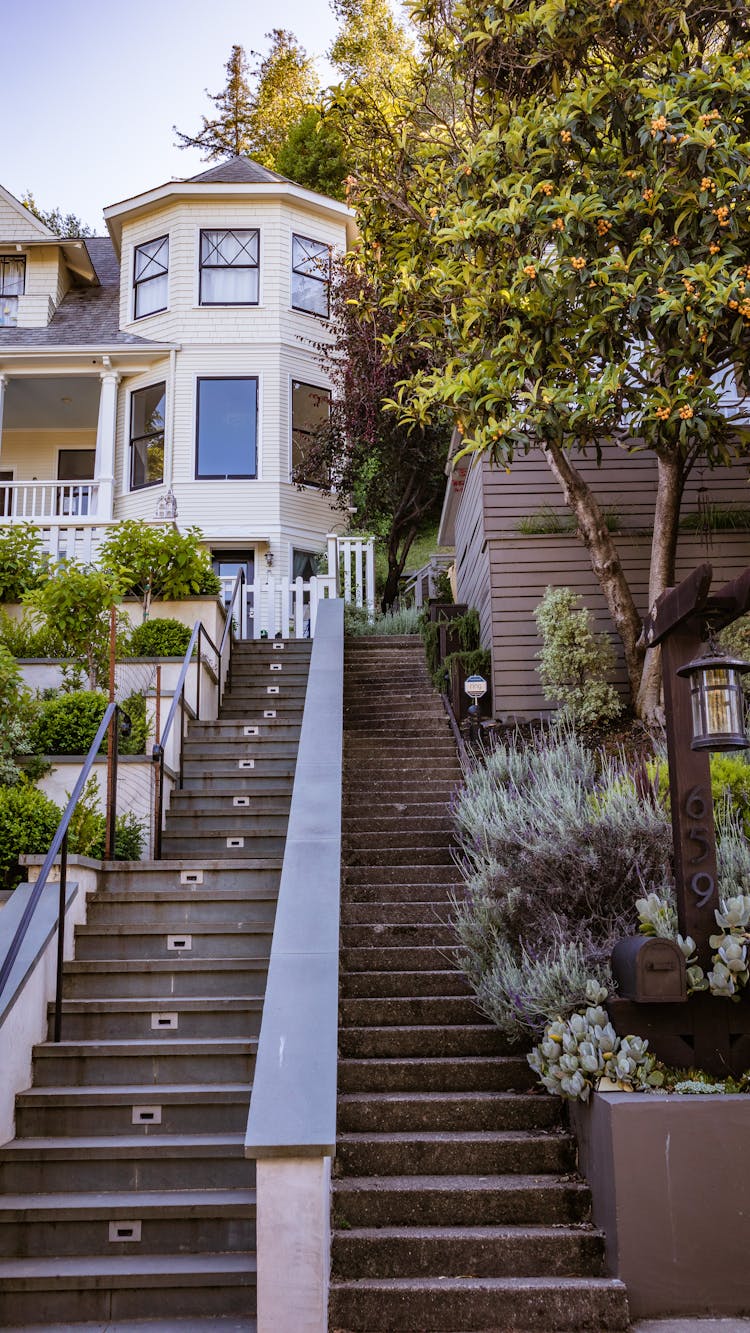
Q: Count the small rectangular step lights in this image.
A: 13